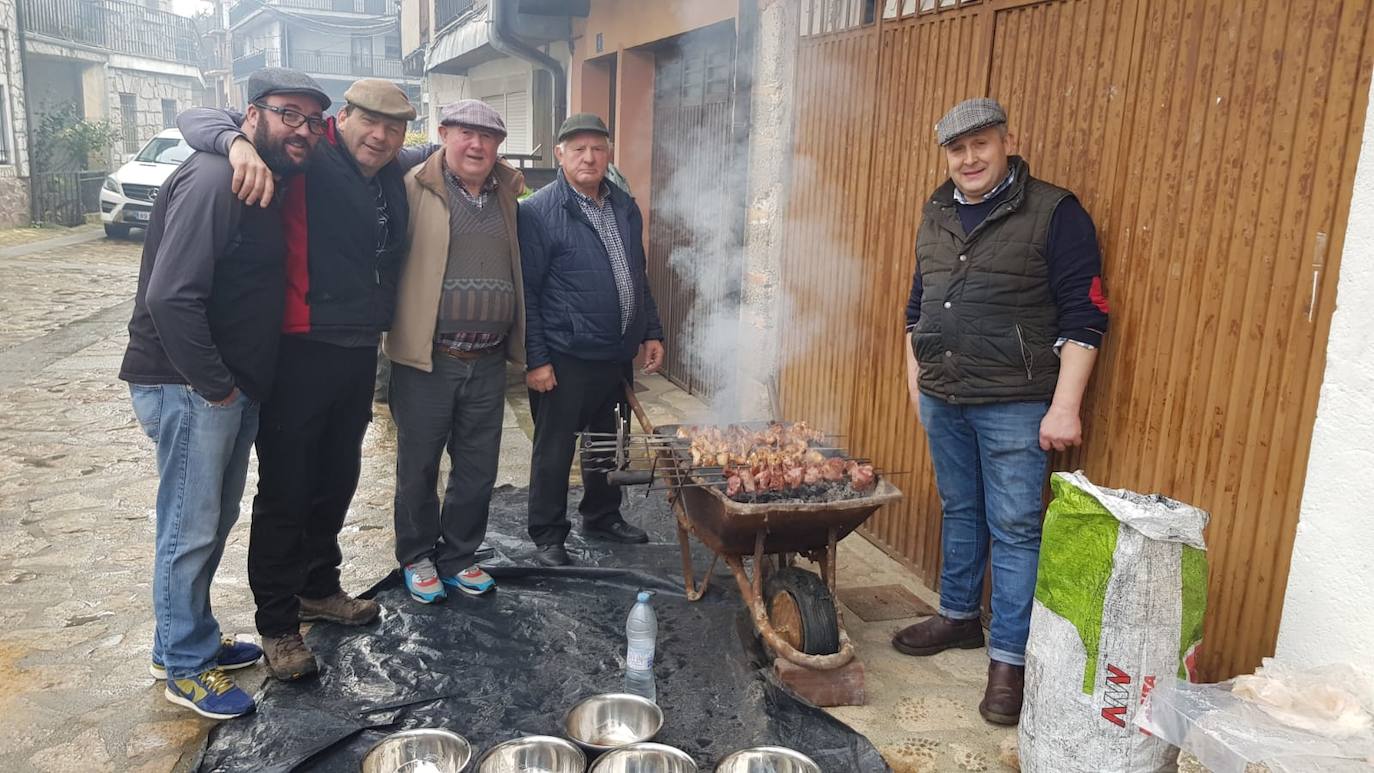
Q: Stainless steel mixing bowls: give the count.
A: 5